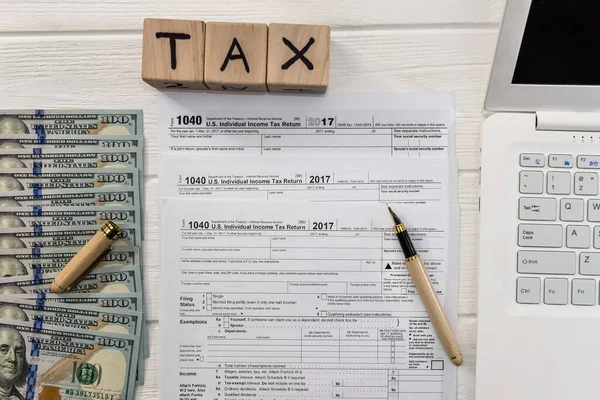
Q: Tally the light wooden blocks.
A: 3